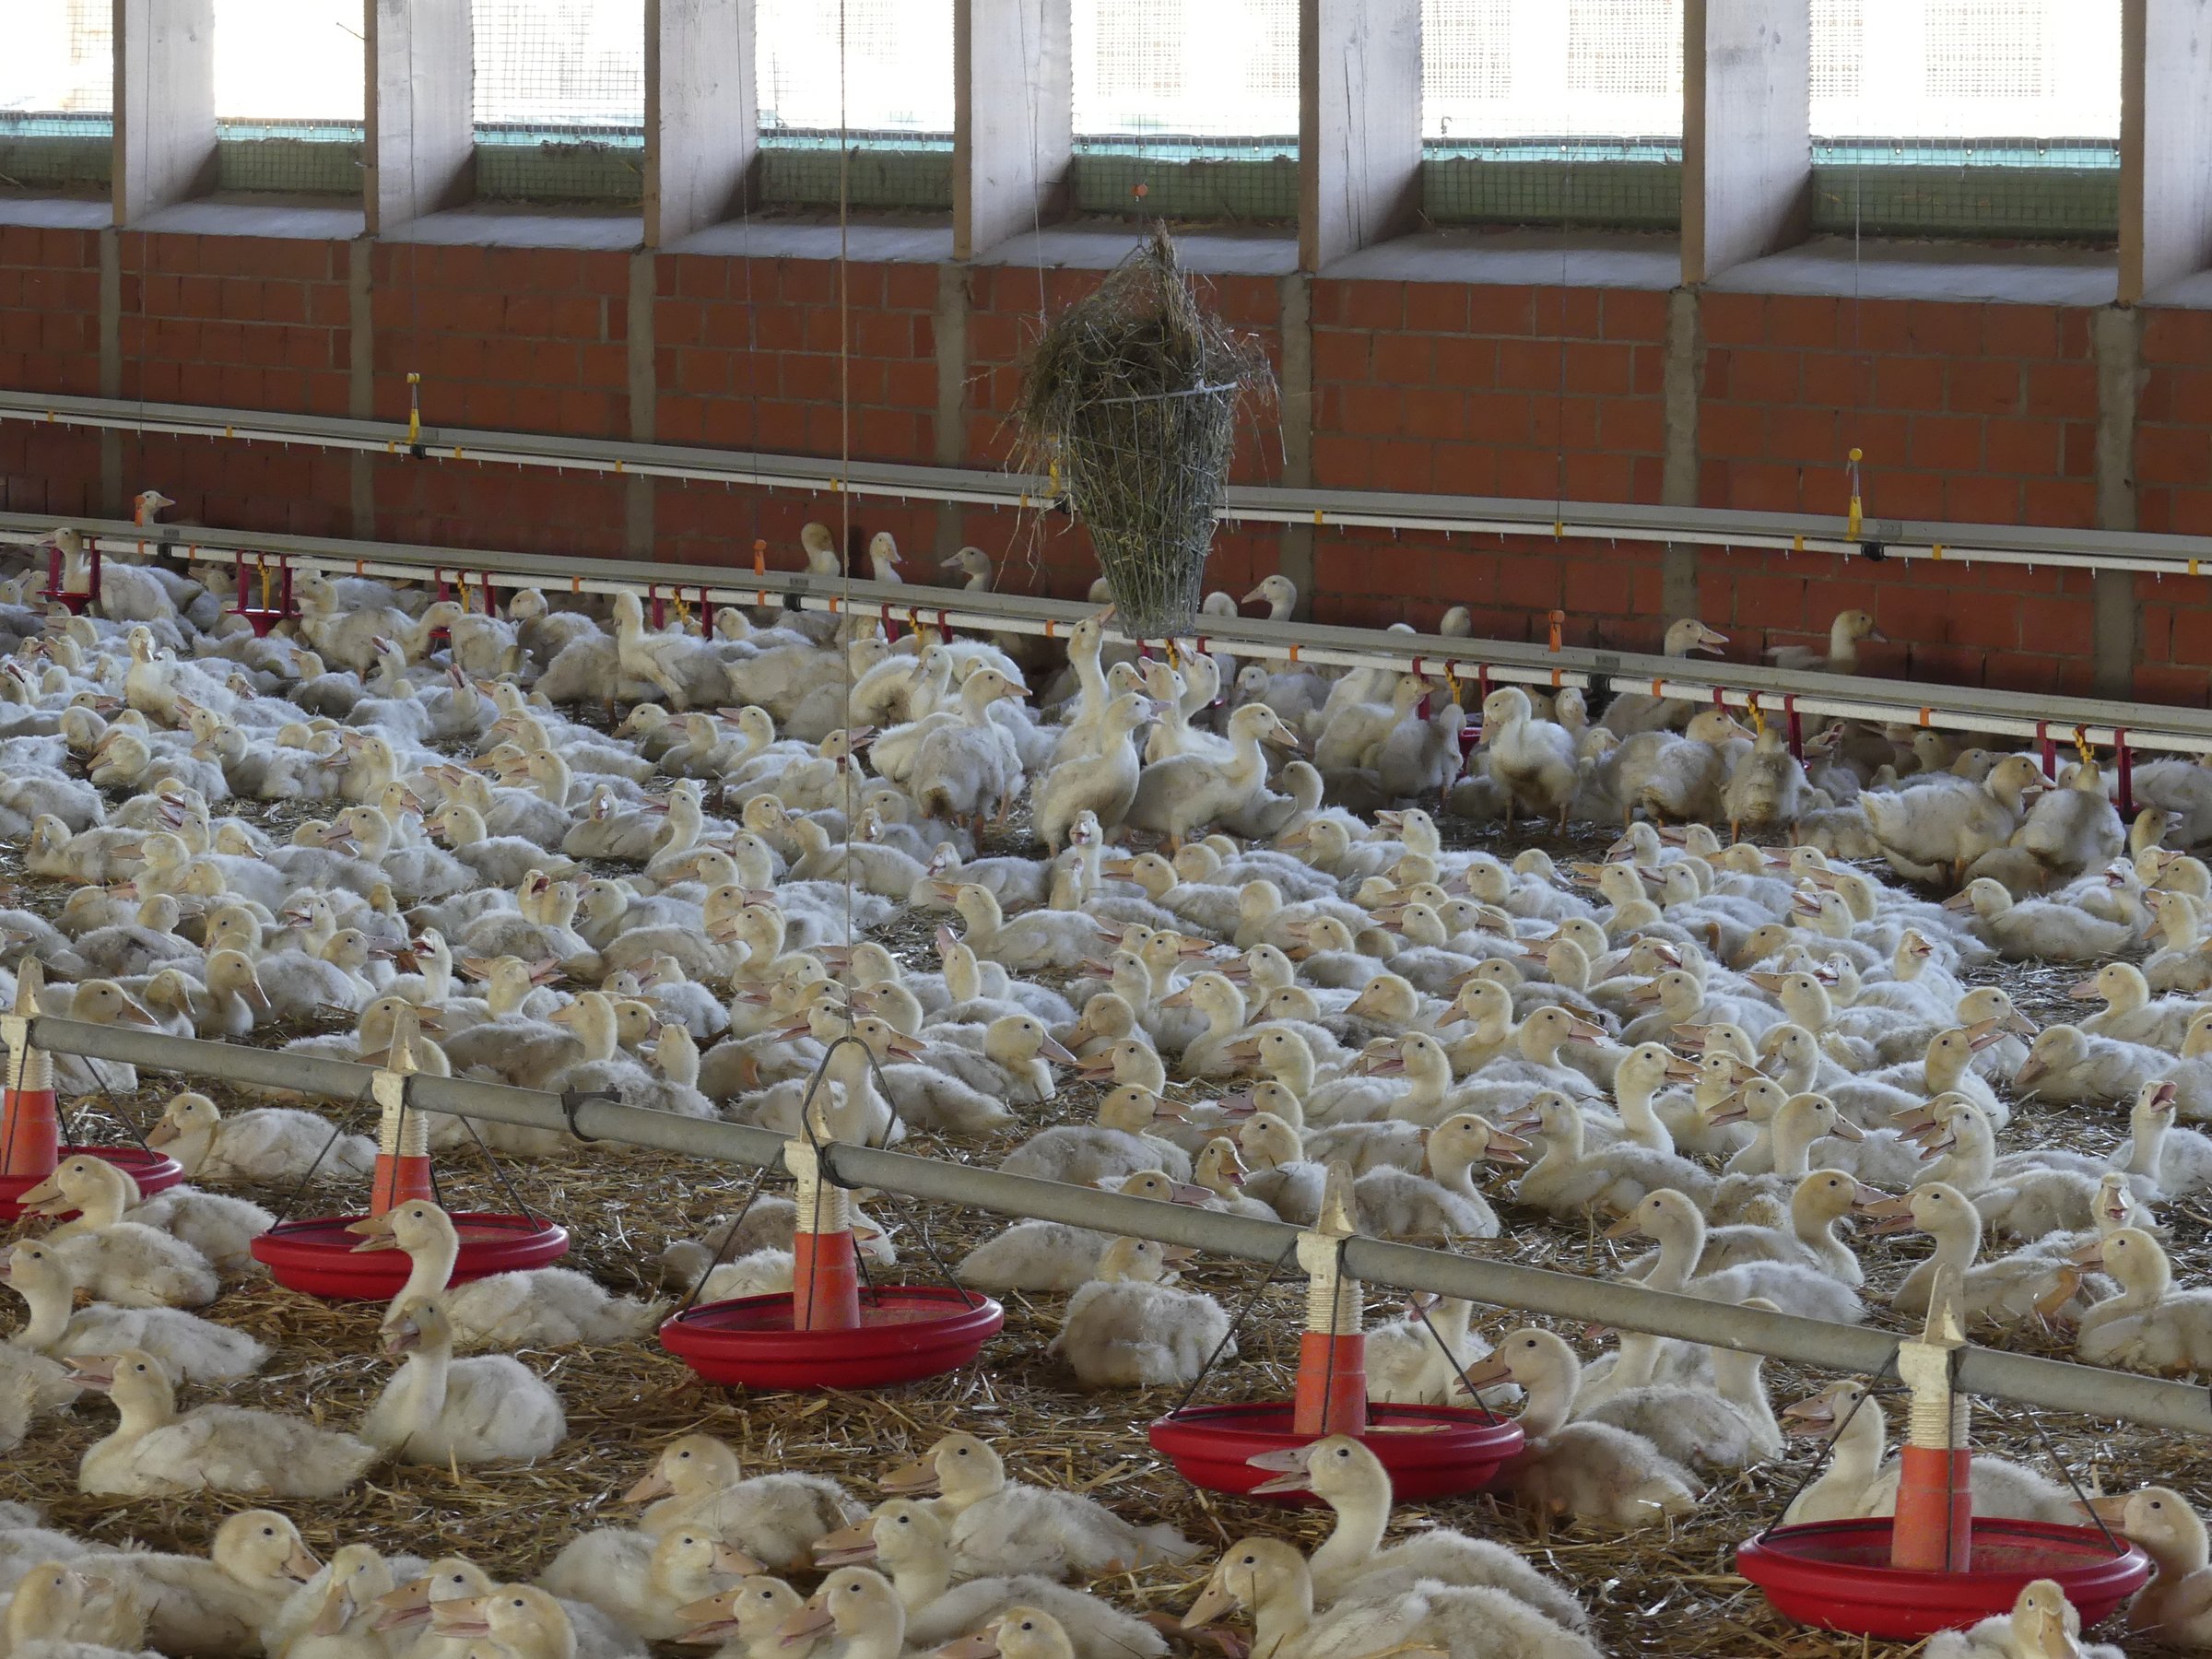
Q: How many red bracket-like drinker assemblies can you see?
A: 9